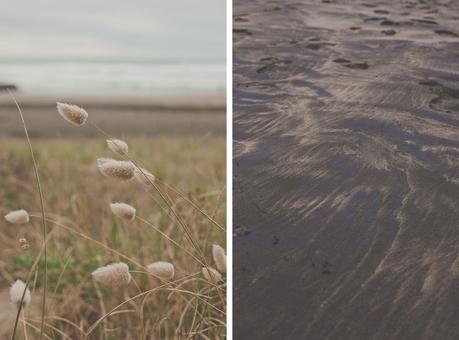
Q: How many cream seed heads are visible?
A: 11